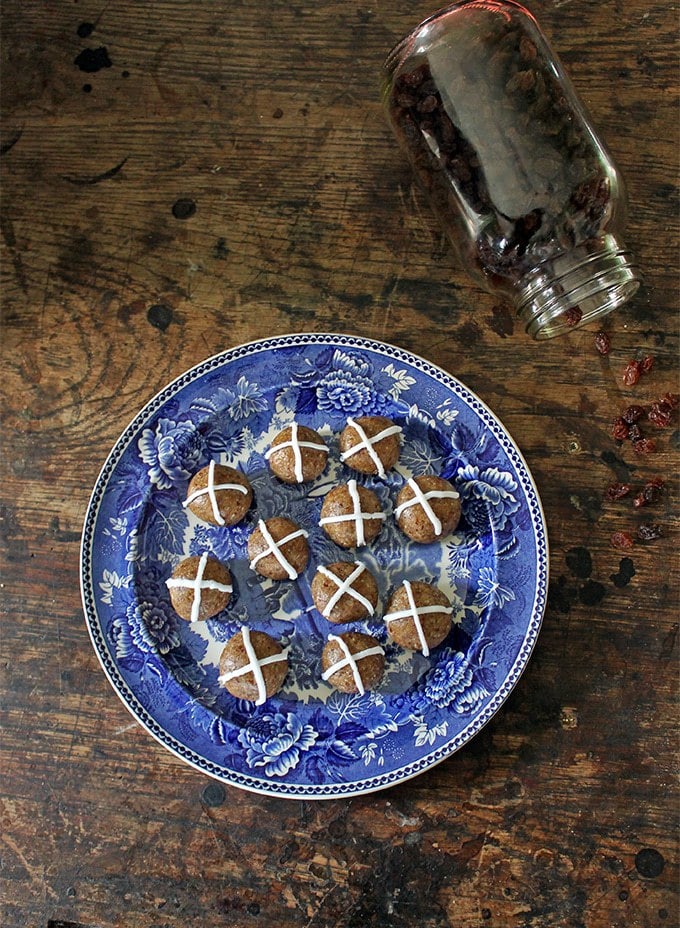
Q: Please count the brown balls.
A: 11